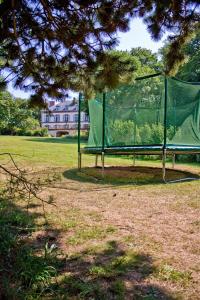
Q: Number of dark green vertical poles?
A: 3